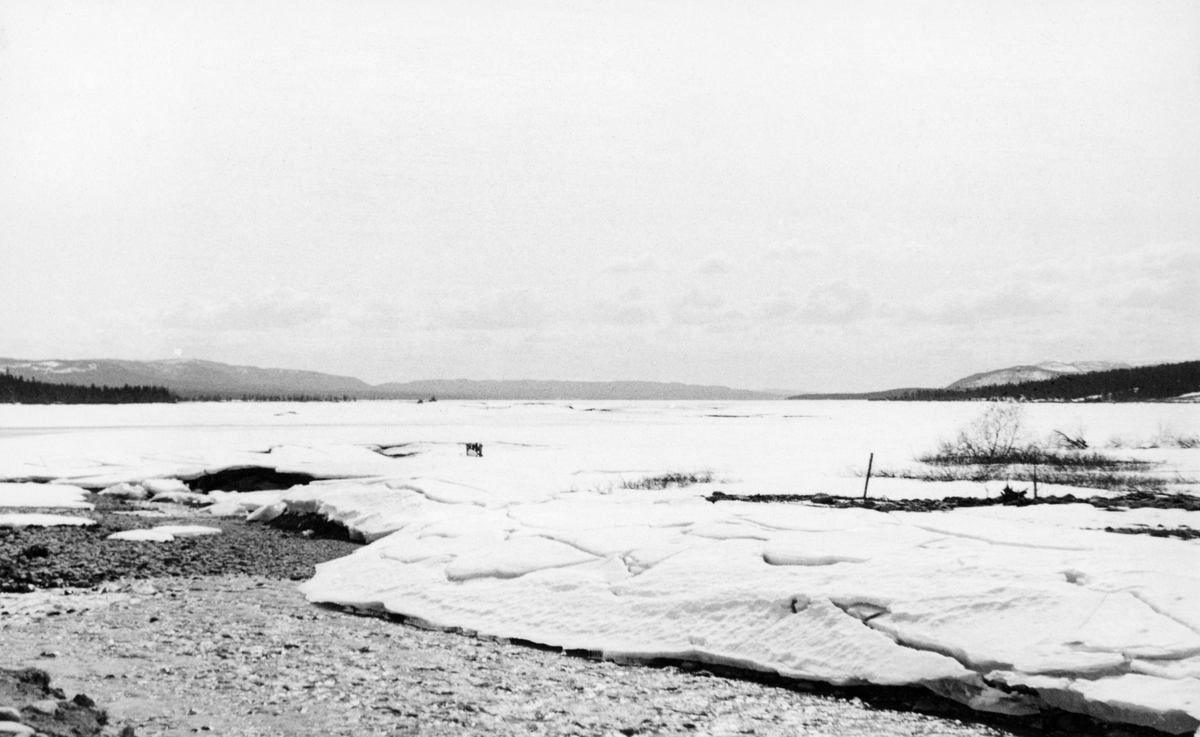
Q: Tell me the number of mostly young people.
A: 0